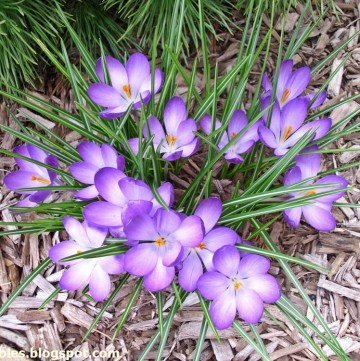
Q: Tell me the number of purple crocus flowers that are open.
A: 13